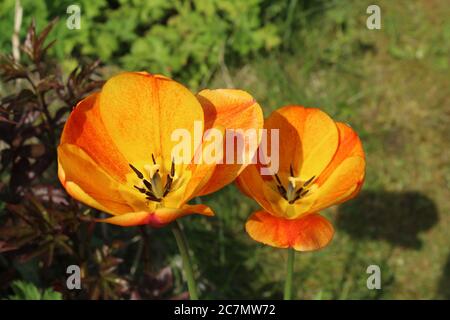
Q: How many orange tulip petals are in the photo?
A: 12